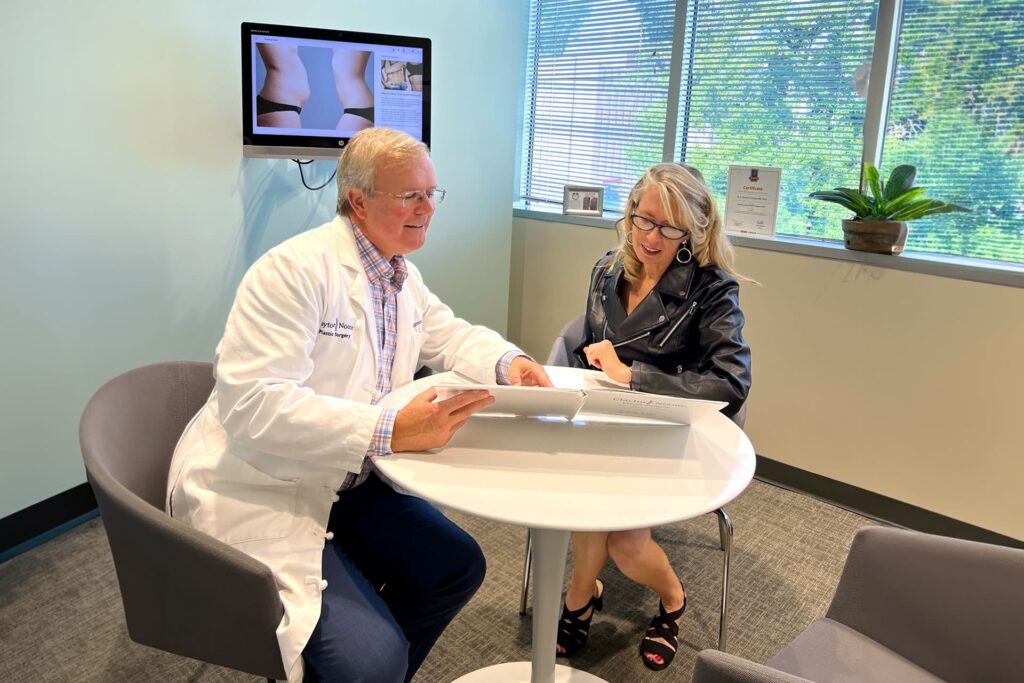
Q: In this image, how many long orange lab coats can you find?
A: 0